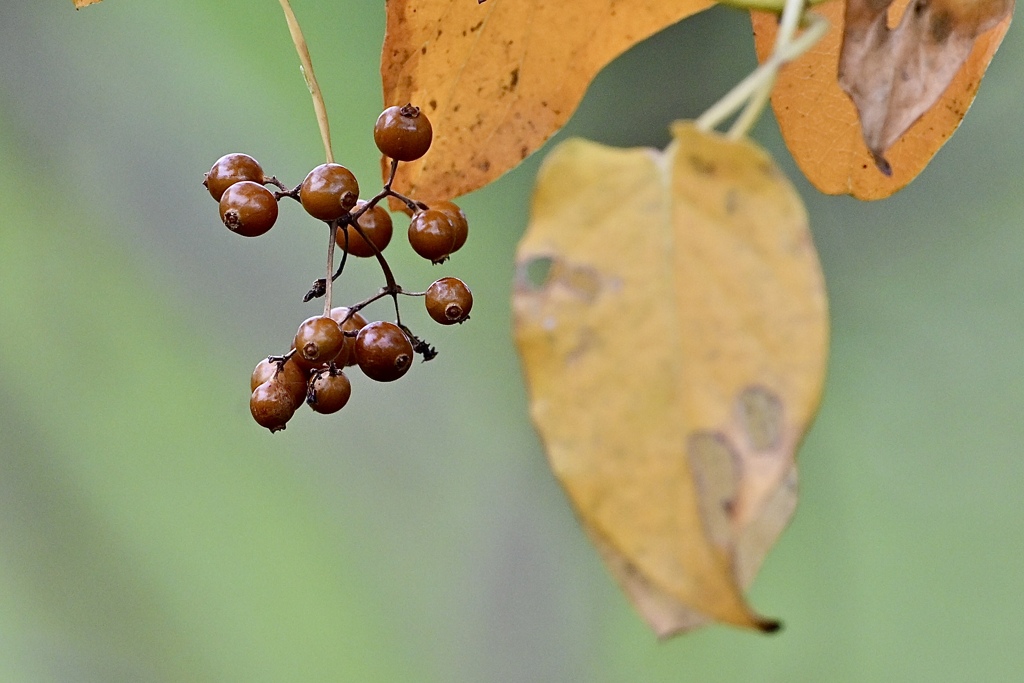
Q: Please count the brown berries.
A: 15